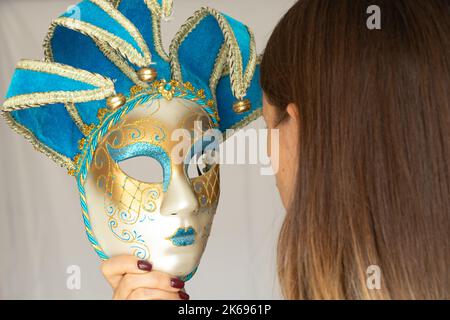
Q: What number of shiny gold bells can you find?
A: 3